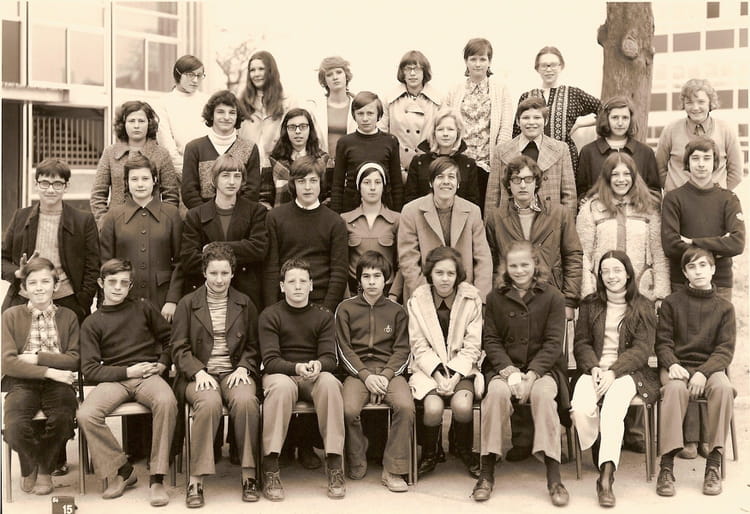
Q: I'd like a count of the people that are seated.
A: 9